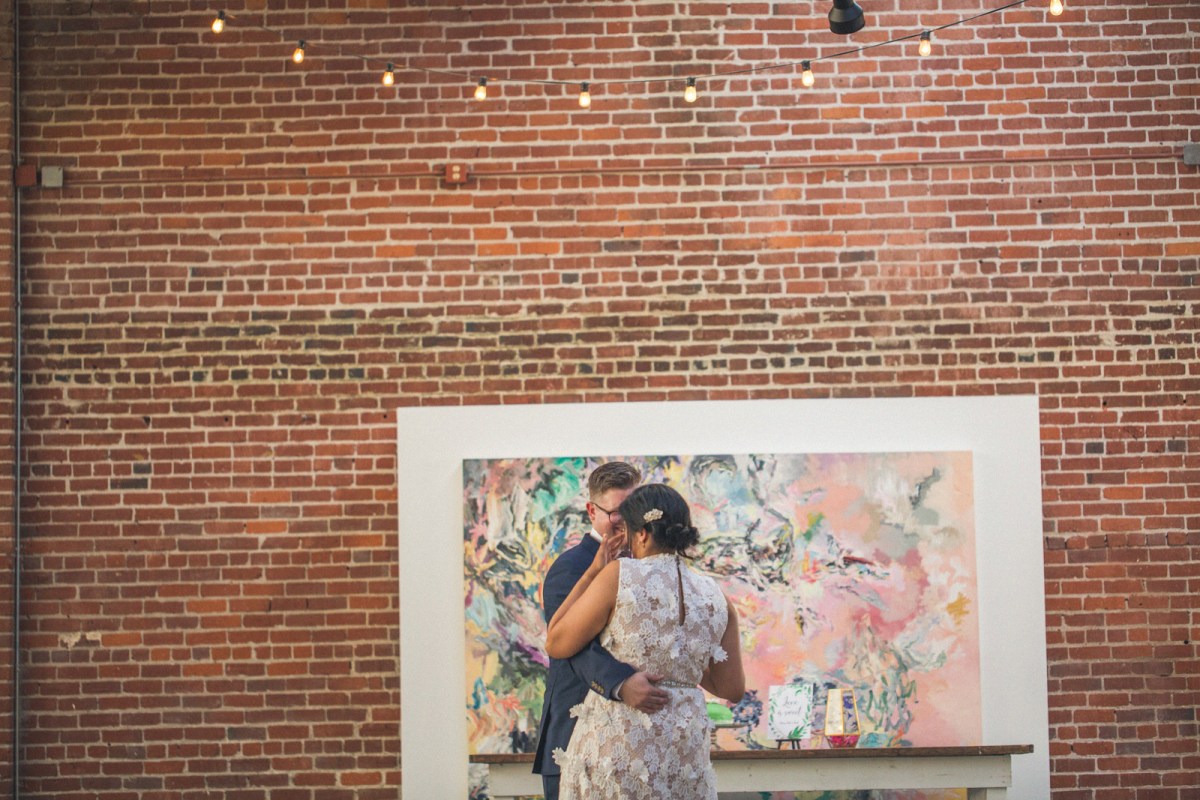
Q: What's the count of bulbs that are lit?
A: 9